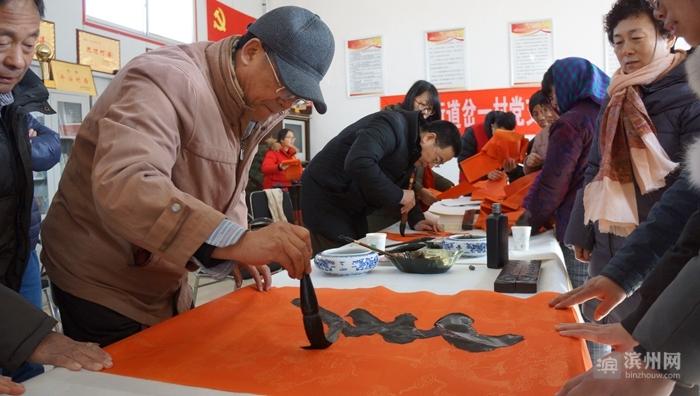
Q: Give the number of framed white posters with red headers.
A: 3